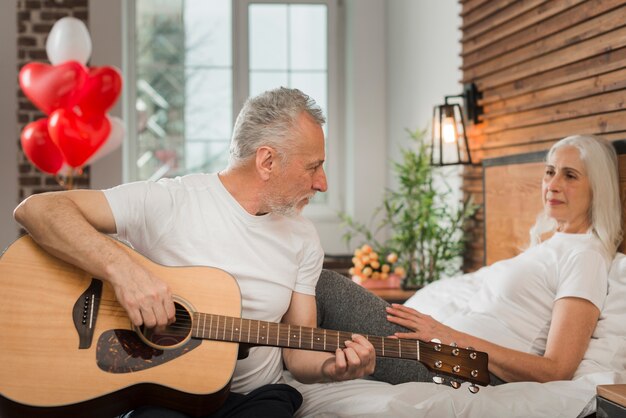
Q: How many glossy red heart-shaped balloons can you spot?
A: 4